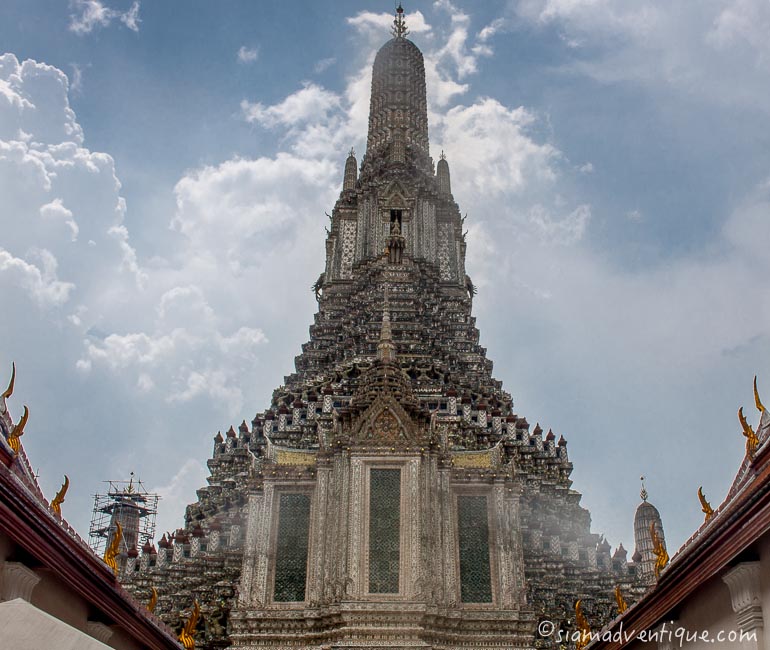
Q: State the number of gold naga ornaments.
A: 12